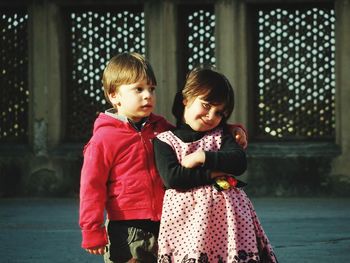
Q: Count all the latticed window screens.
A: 4